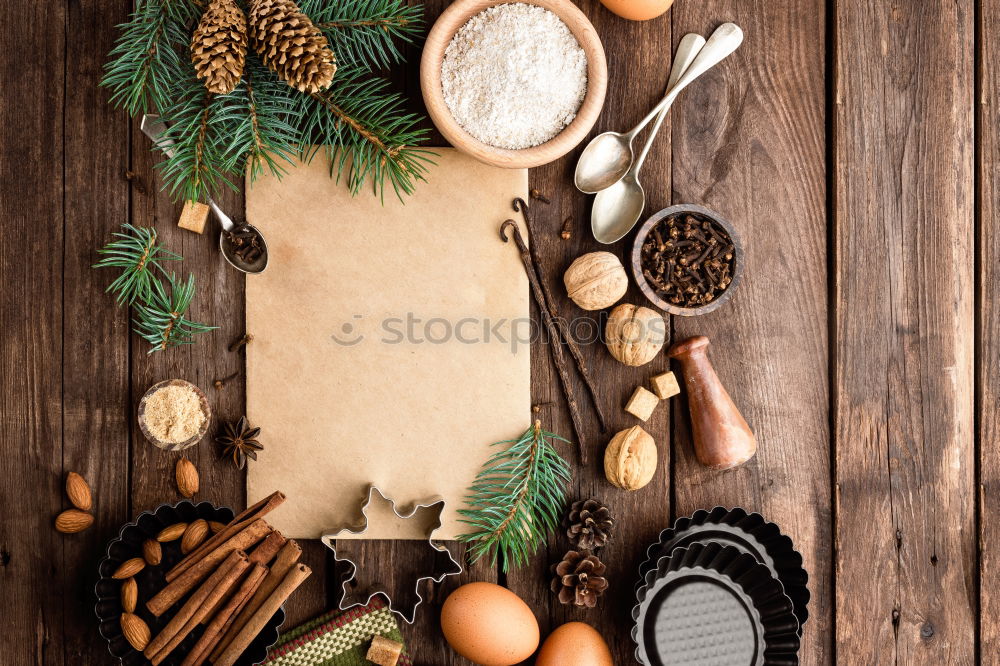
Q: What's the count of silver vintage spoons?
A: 3